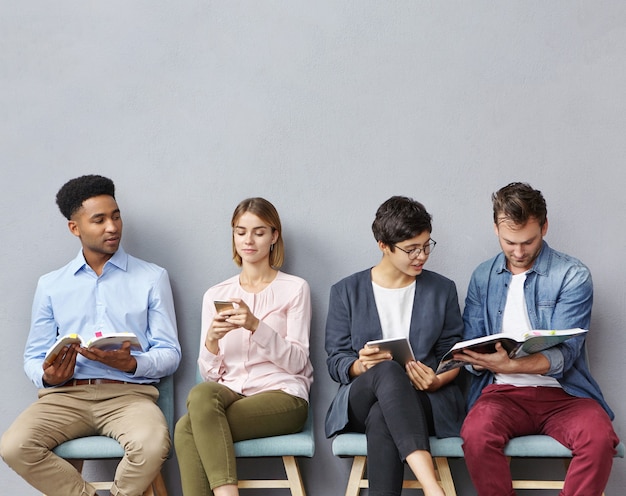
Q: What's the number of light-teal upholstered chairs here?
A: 4